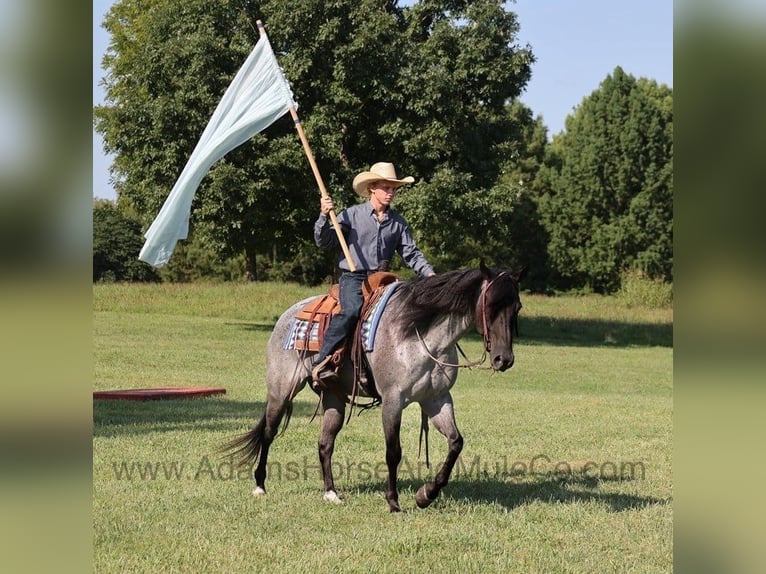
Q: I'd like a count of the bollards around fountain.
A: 0